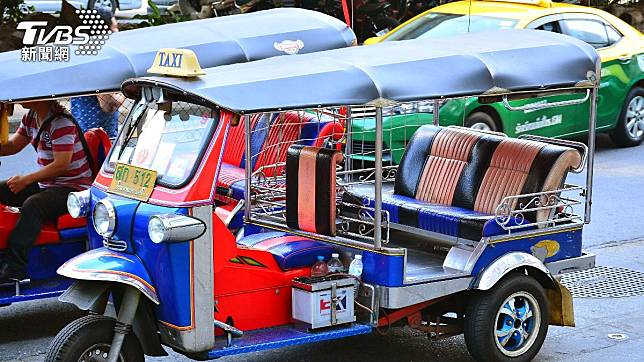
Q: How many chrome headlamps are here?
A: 3